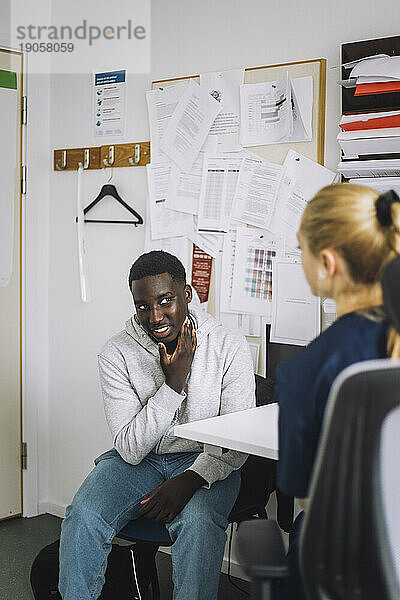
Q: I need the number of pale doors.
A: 1